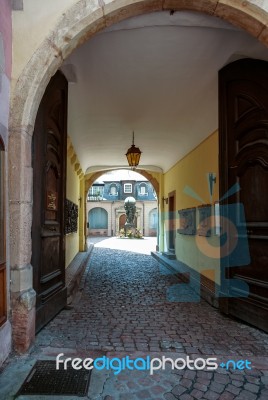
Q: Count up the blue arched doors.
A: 2